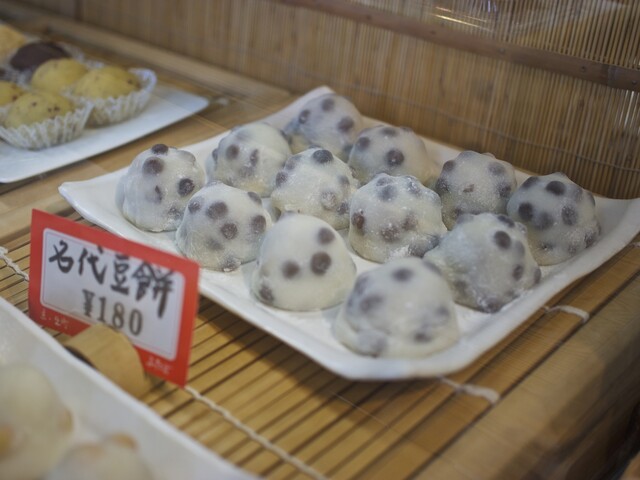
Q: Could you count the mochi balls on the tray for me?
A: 12